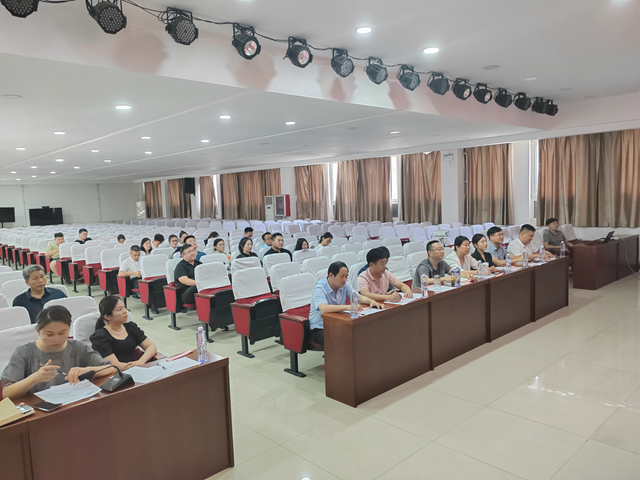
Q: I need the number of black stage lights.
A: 15